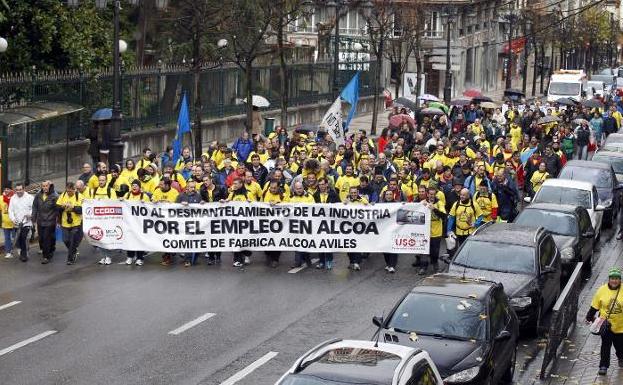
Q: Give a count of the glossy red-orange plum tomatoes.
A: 0